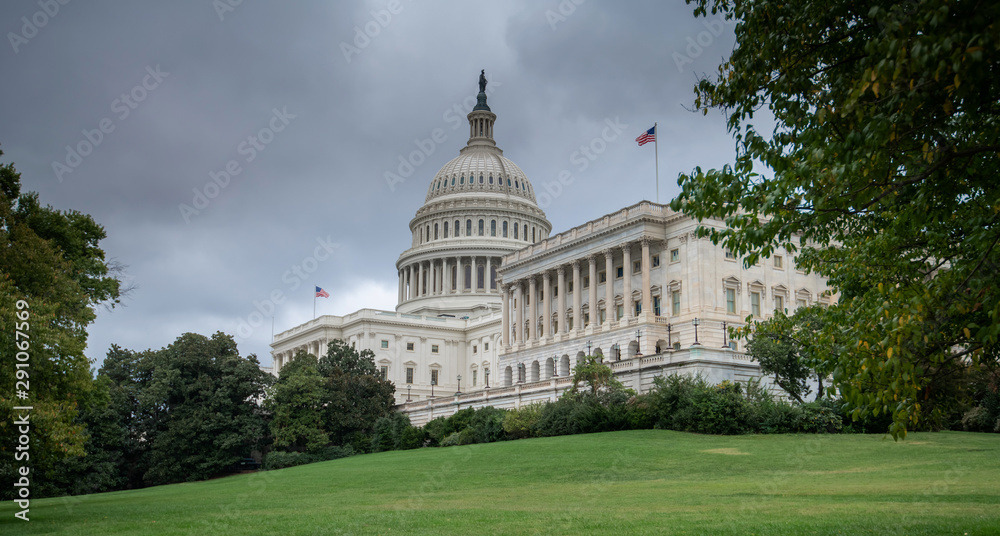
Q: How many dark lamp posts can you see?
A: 12